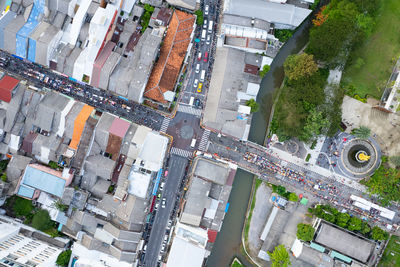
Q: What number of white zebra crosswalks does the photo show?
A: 4